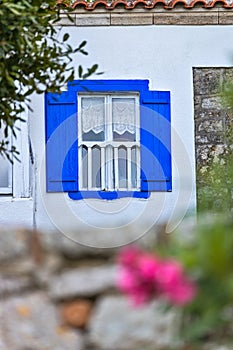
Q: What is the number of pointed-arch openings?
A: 5